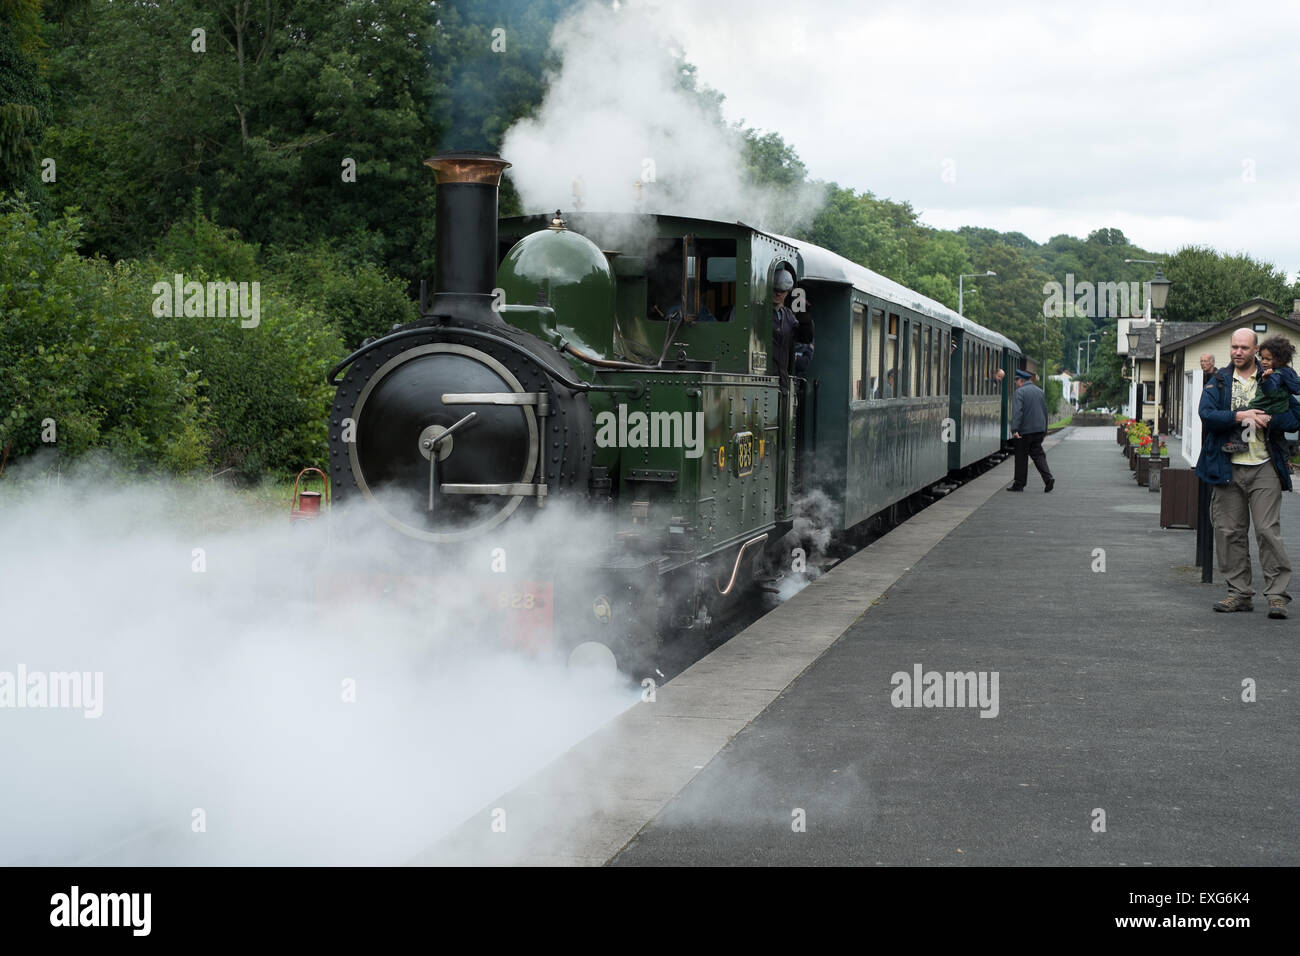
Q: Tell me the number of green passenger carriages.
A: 3